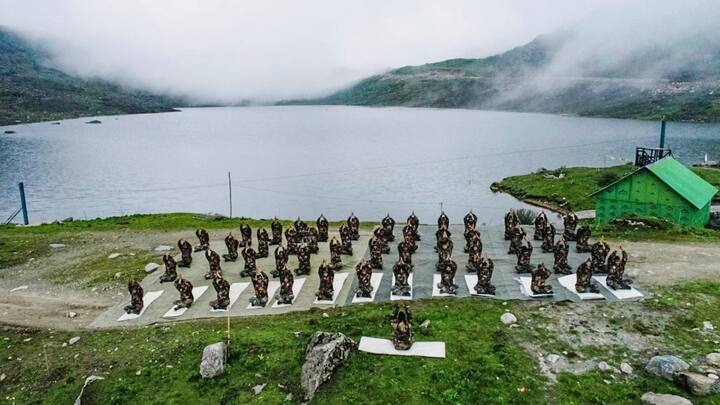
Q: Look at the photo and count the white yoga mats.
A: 14